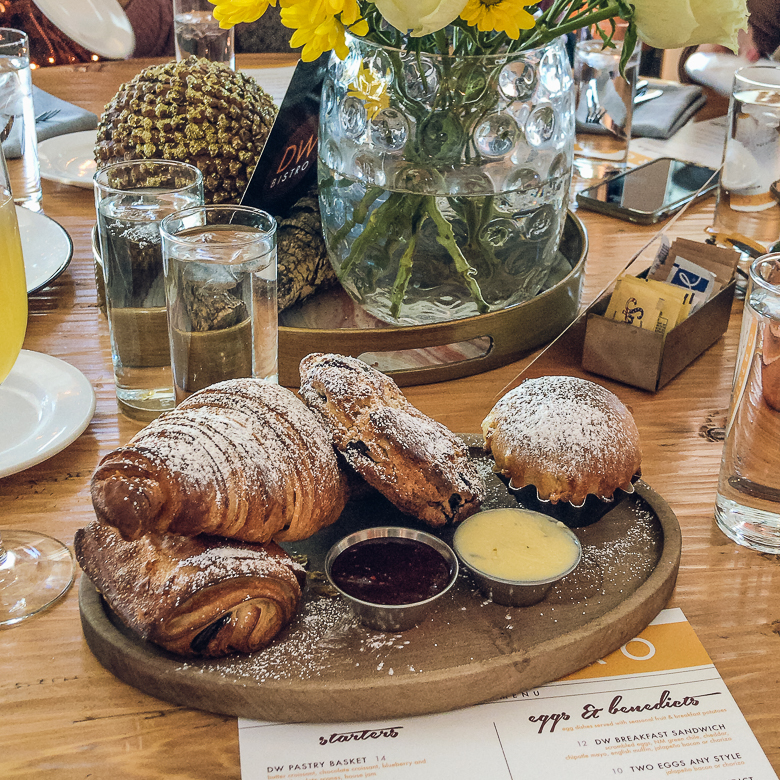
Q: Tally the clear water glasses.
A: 7